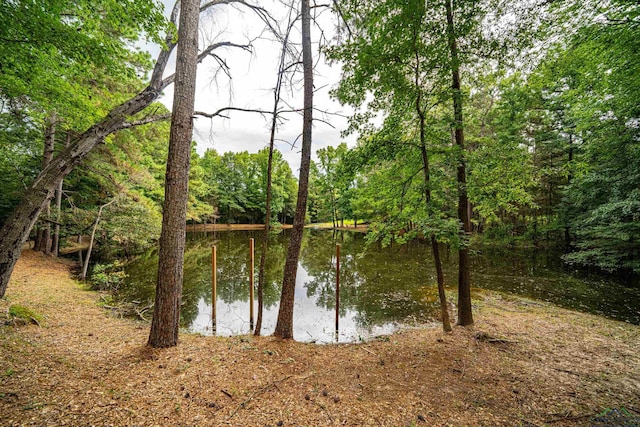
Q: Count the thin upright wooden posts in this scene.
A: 3